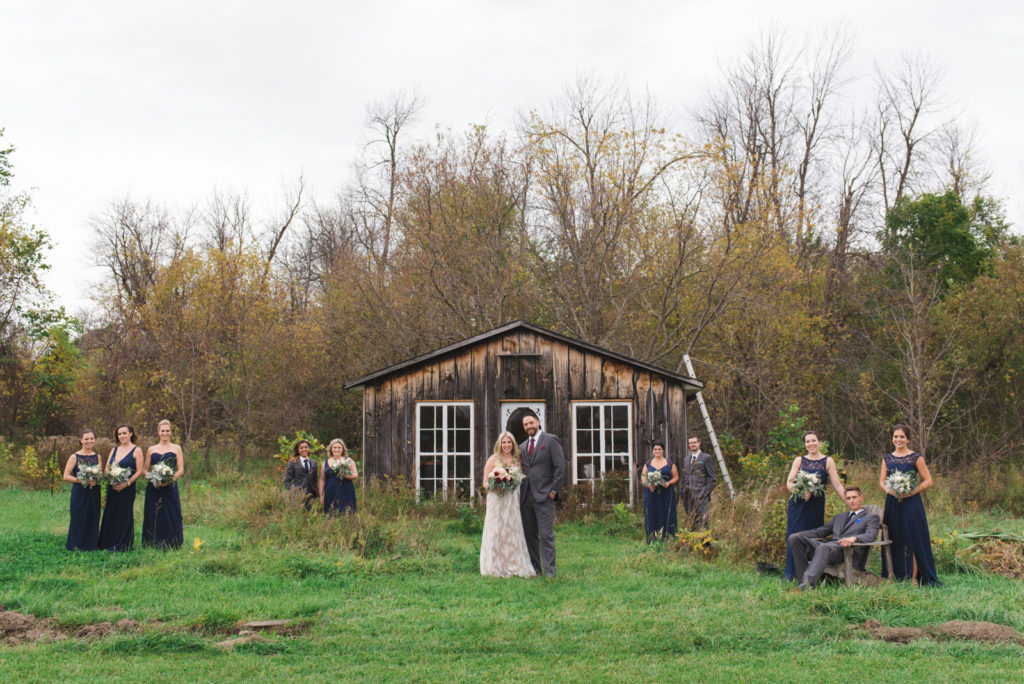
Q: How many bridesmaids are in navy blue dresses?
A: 7